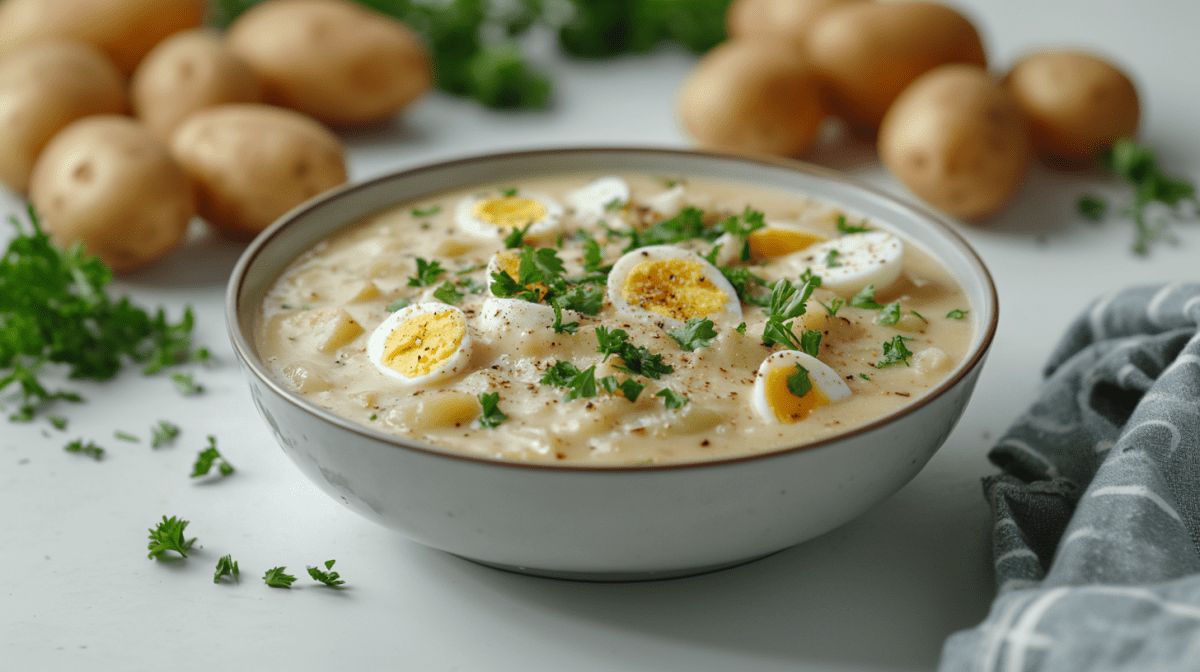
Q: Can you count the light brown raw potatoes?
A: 11